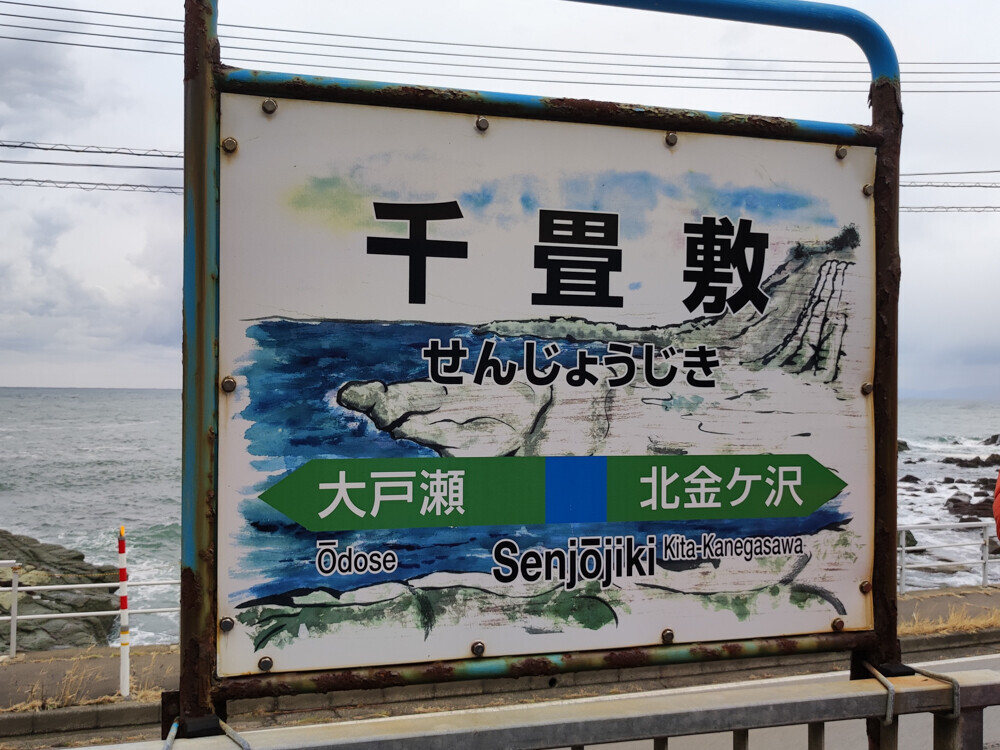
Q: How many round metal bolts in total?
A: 14